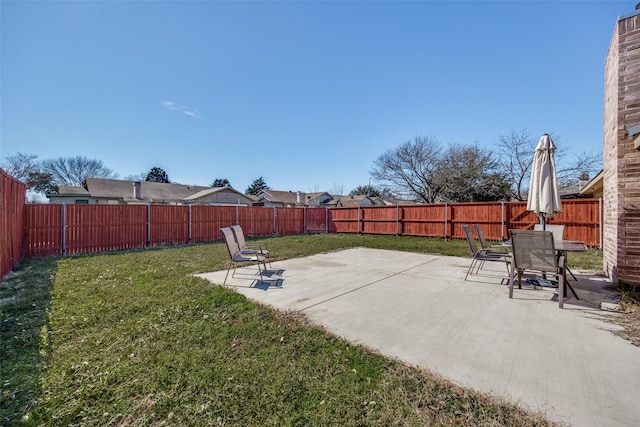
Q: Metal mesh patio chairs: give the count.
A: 6